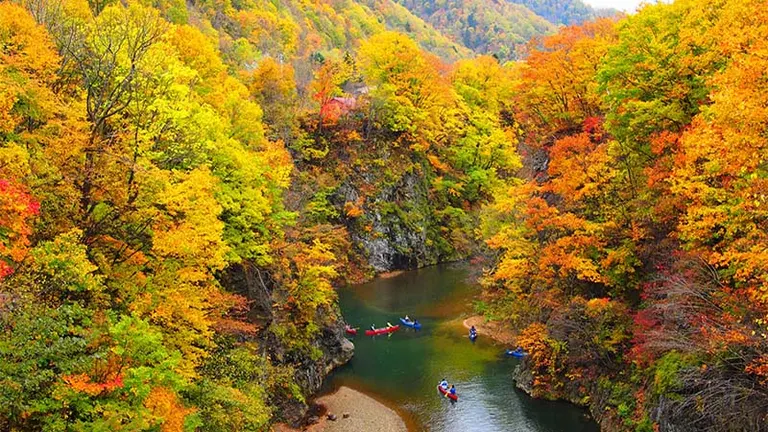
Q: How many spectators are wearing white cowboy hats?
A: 0